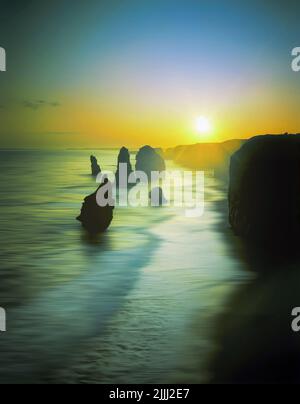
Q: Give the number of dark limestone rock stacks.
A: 5